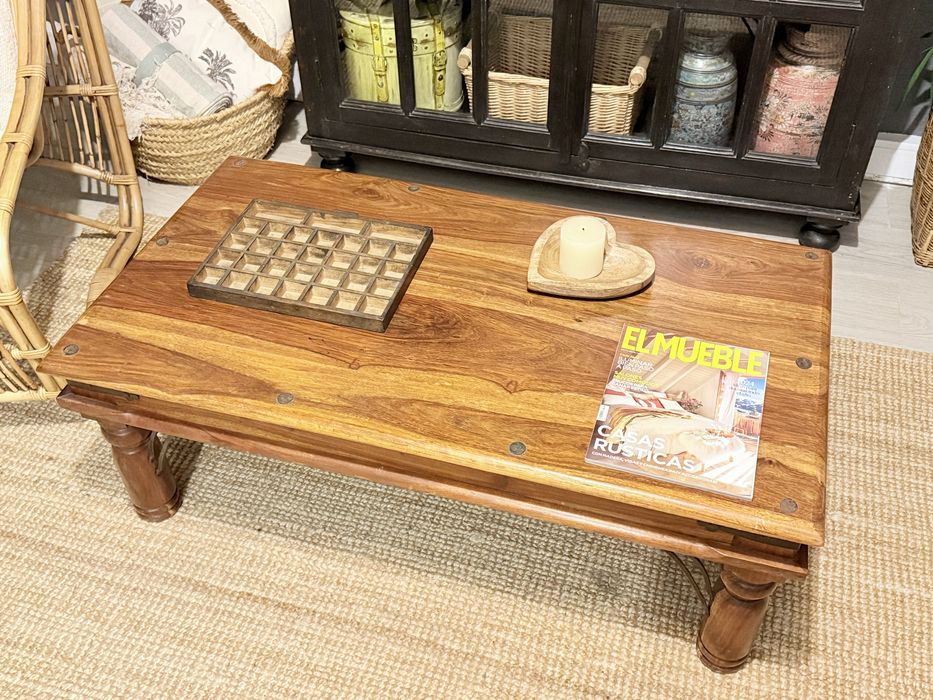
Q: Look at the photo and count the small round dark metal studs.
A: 9